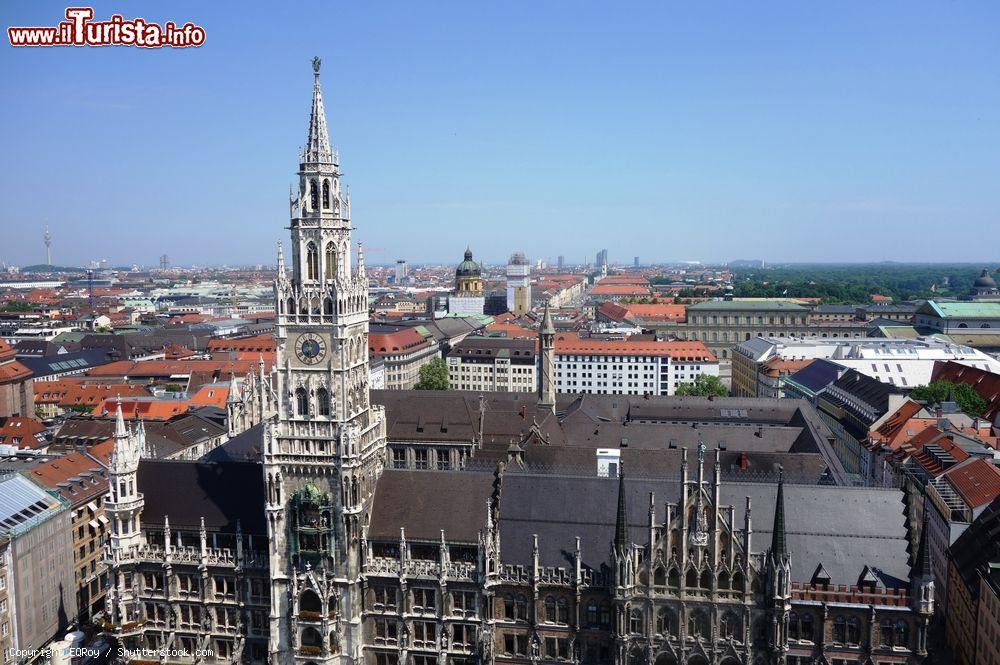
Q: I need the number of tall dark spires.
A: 3